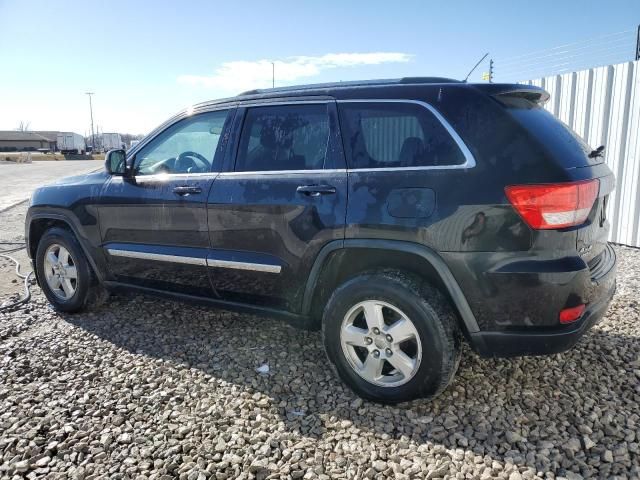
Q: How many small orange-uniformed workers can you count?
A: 0